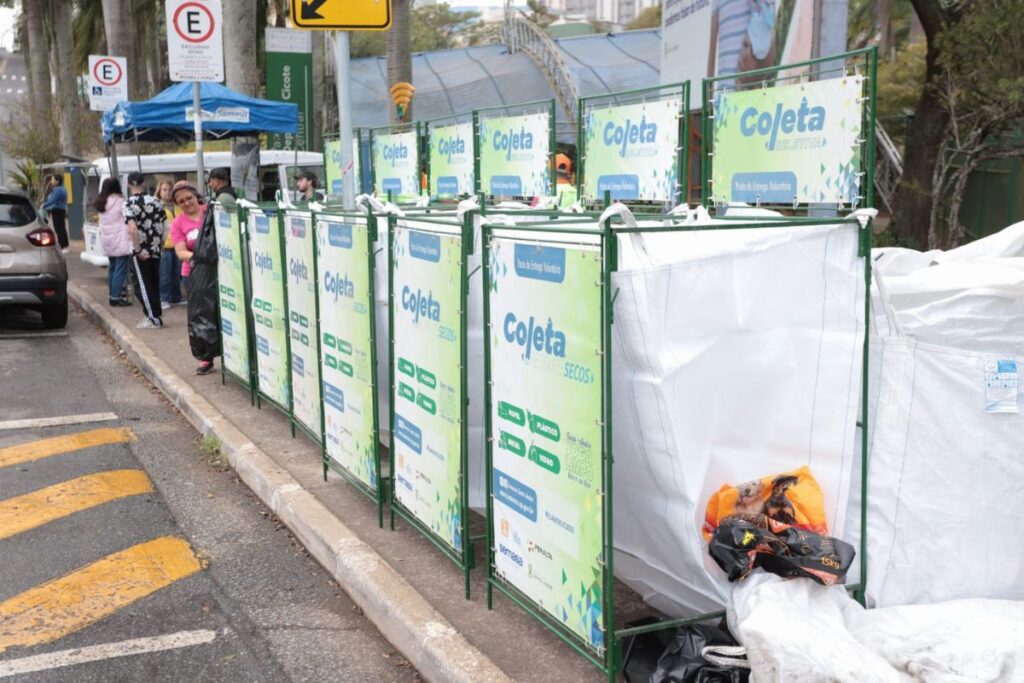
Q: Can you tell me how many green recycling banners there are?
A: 12